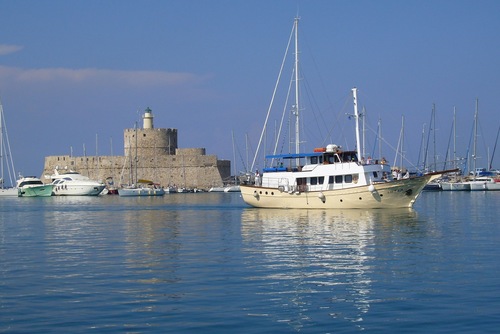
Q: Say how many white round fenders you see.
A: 3